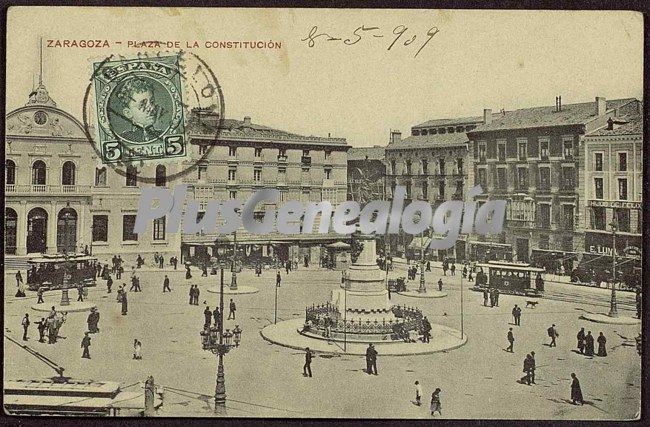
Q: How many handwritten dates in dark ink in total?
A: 1